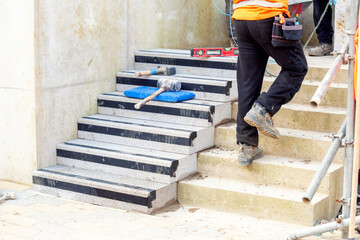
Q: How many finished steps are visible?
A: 6